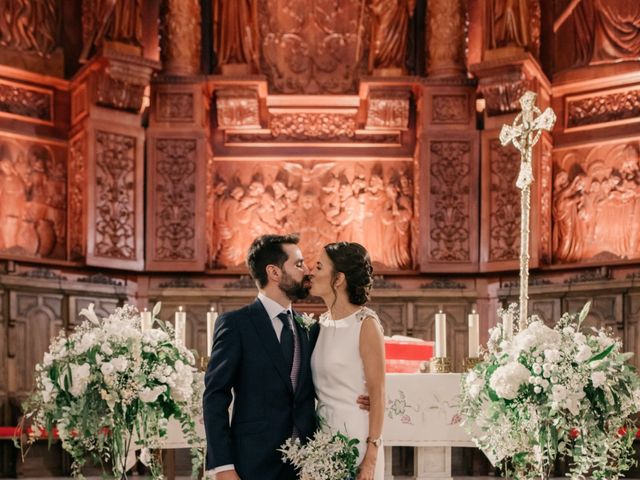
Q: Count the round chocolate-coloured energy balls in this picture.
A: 0